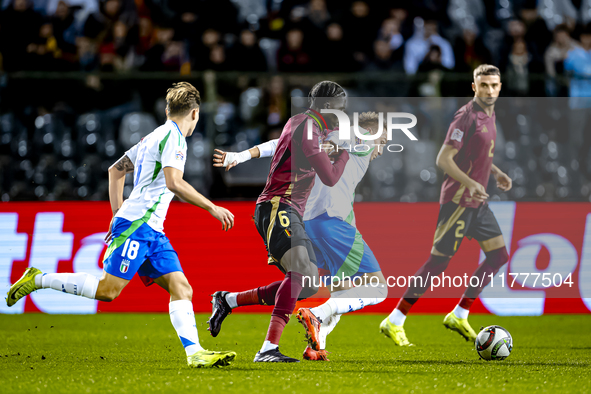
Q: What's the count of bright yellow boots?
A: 4